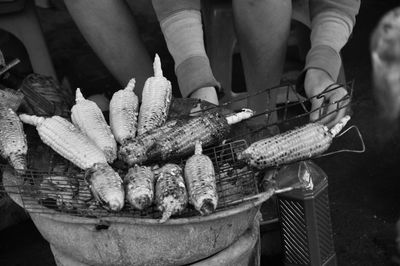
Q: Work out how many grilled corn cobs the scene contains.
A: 12